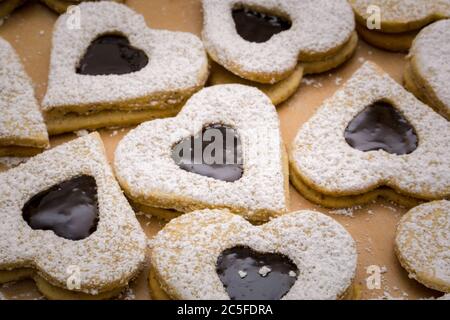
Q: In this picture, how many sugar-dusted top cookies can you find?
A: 10